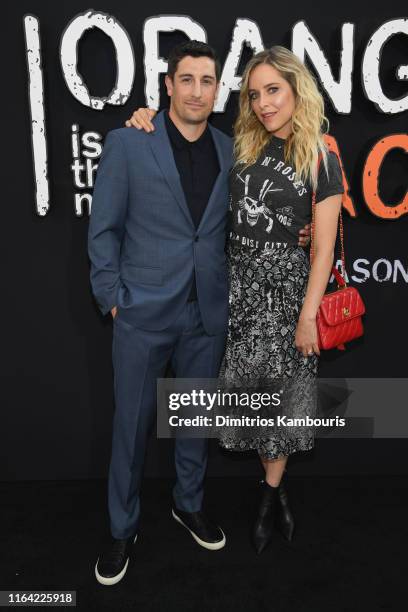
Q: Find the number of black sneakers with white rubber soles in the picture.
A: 2